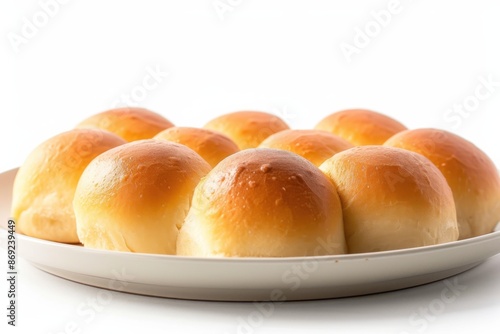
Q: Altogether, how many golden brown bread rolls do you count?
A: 10